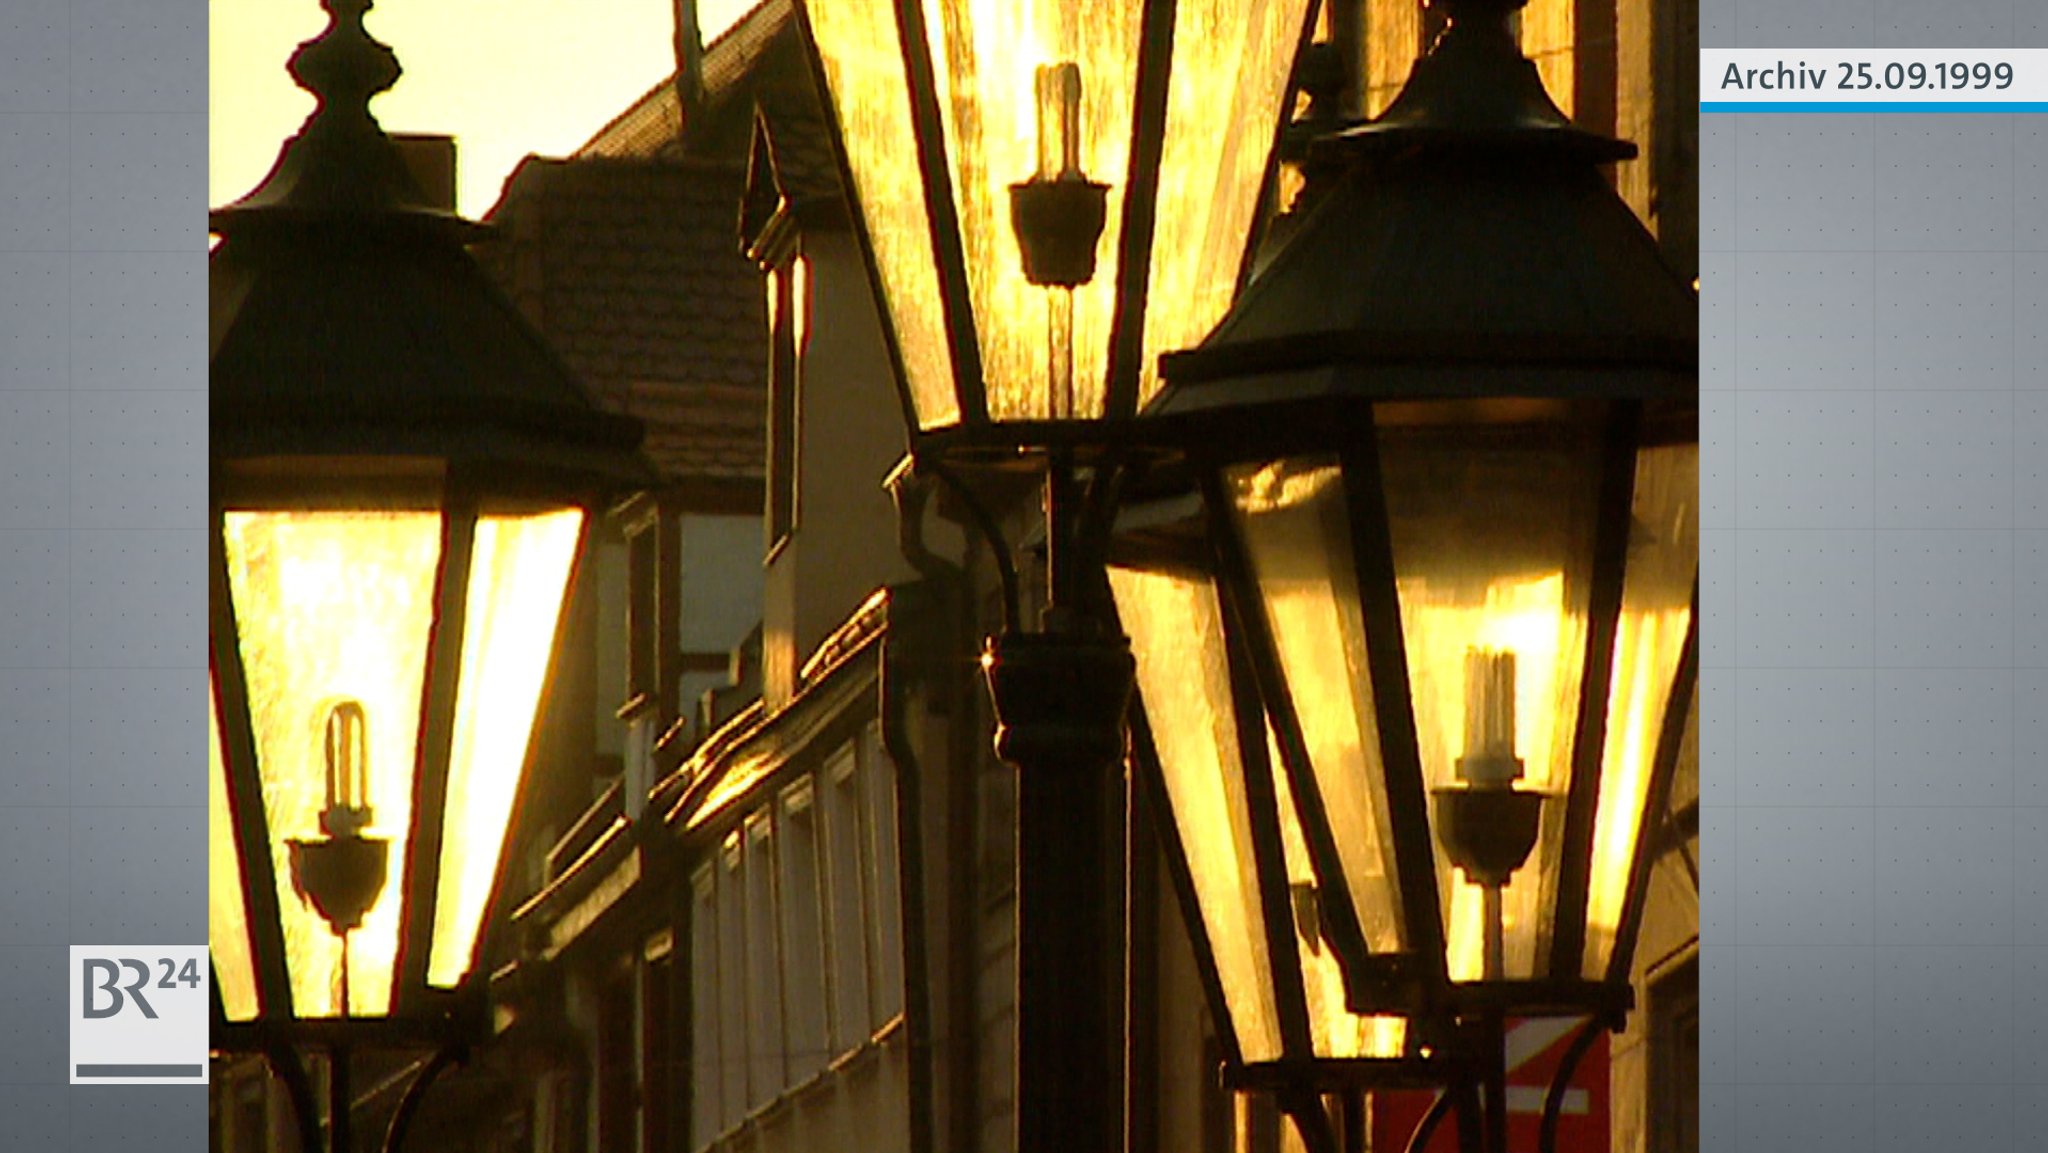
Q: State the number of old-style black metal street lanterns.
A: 4